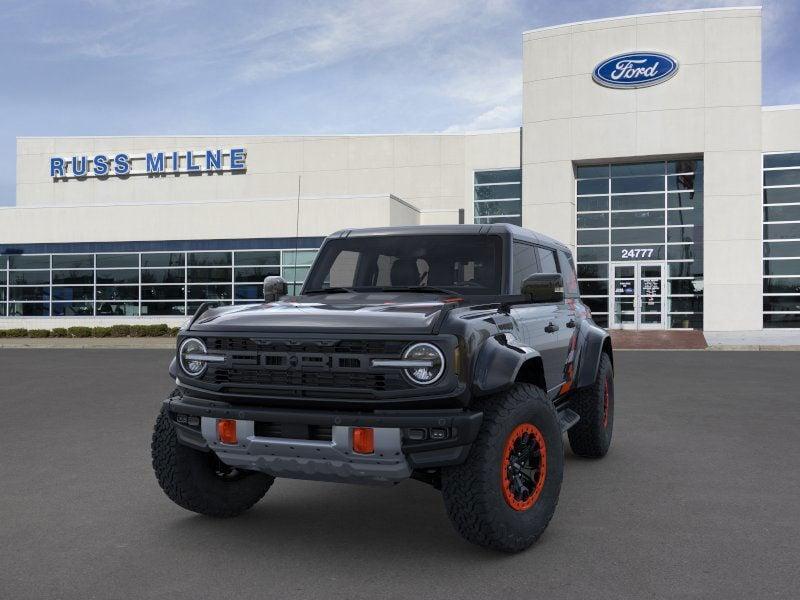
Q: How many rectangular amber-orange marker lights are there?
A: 2